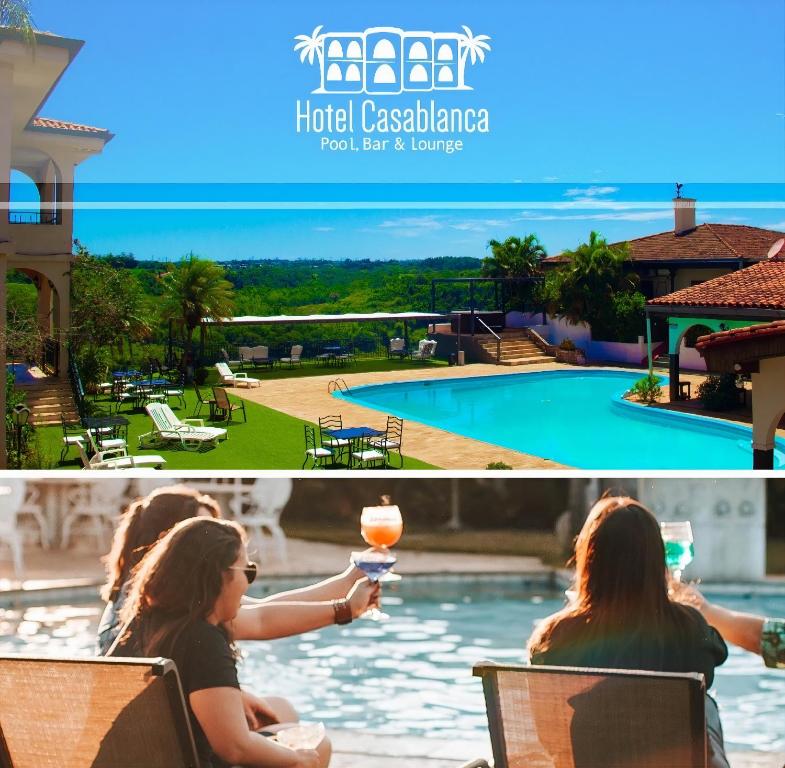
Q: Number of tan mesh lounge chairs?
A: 2